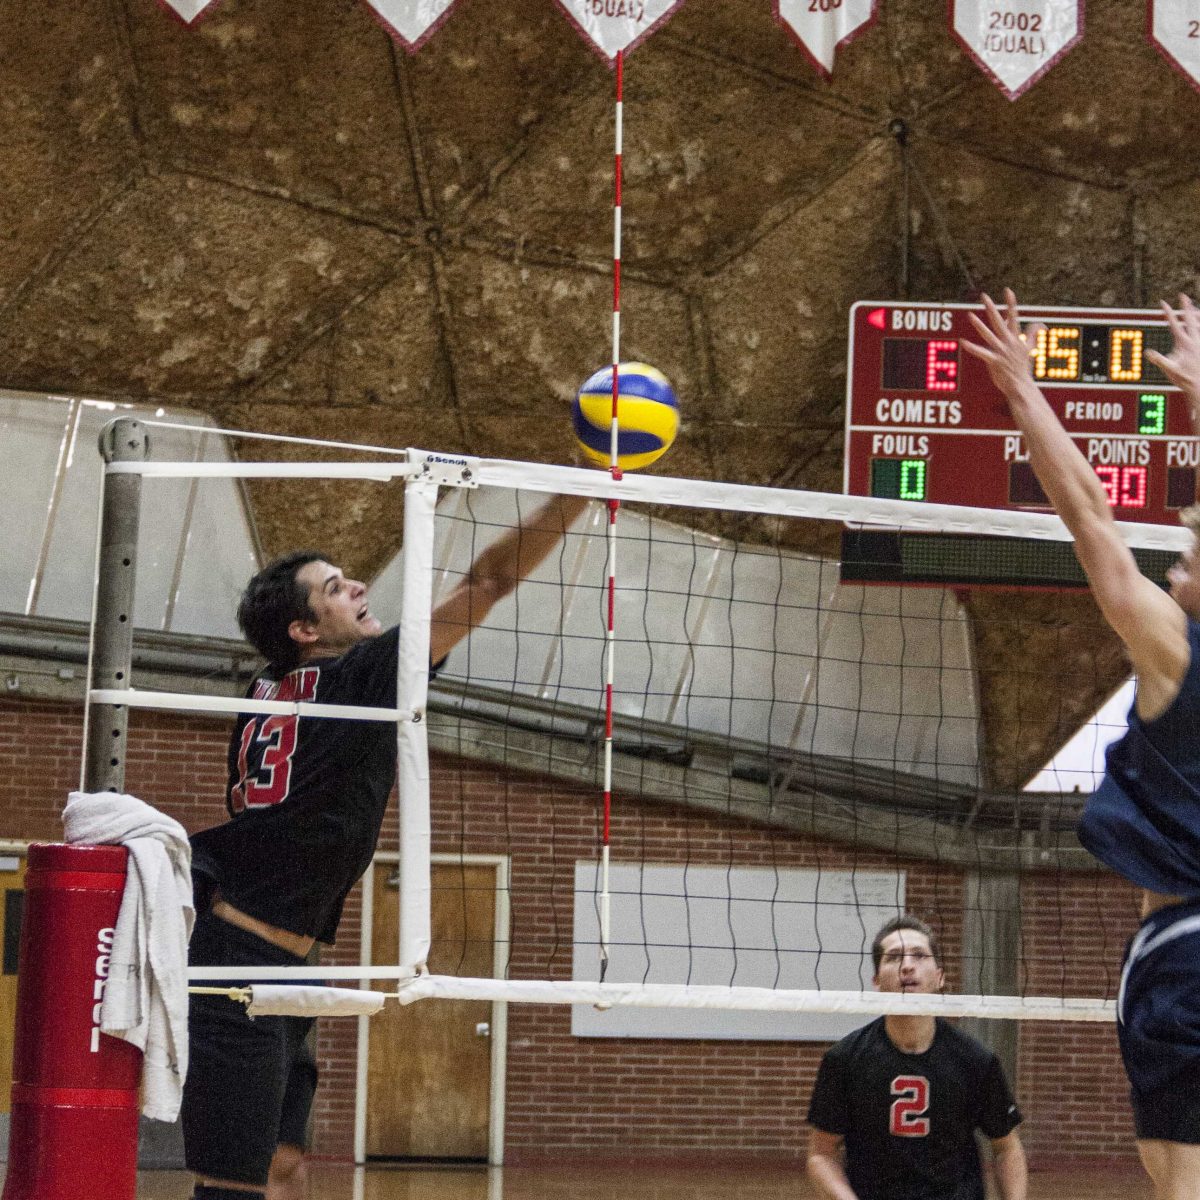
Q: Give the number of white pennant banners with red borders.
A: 6